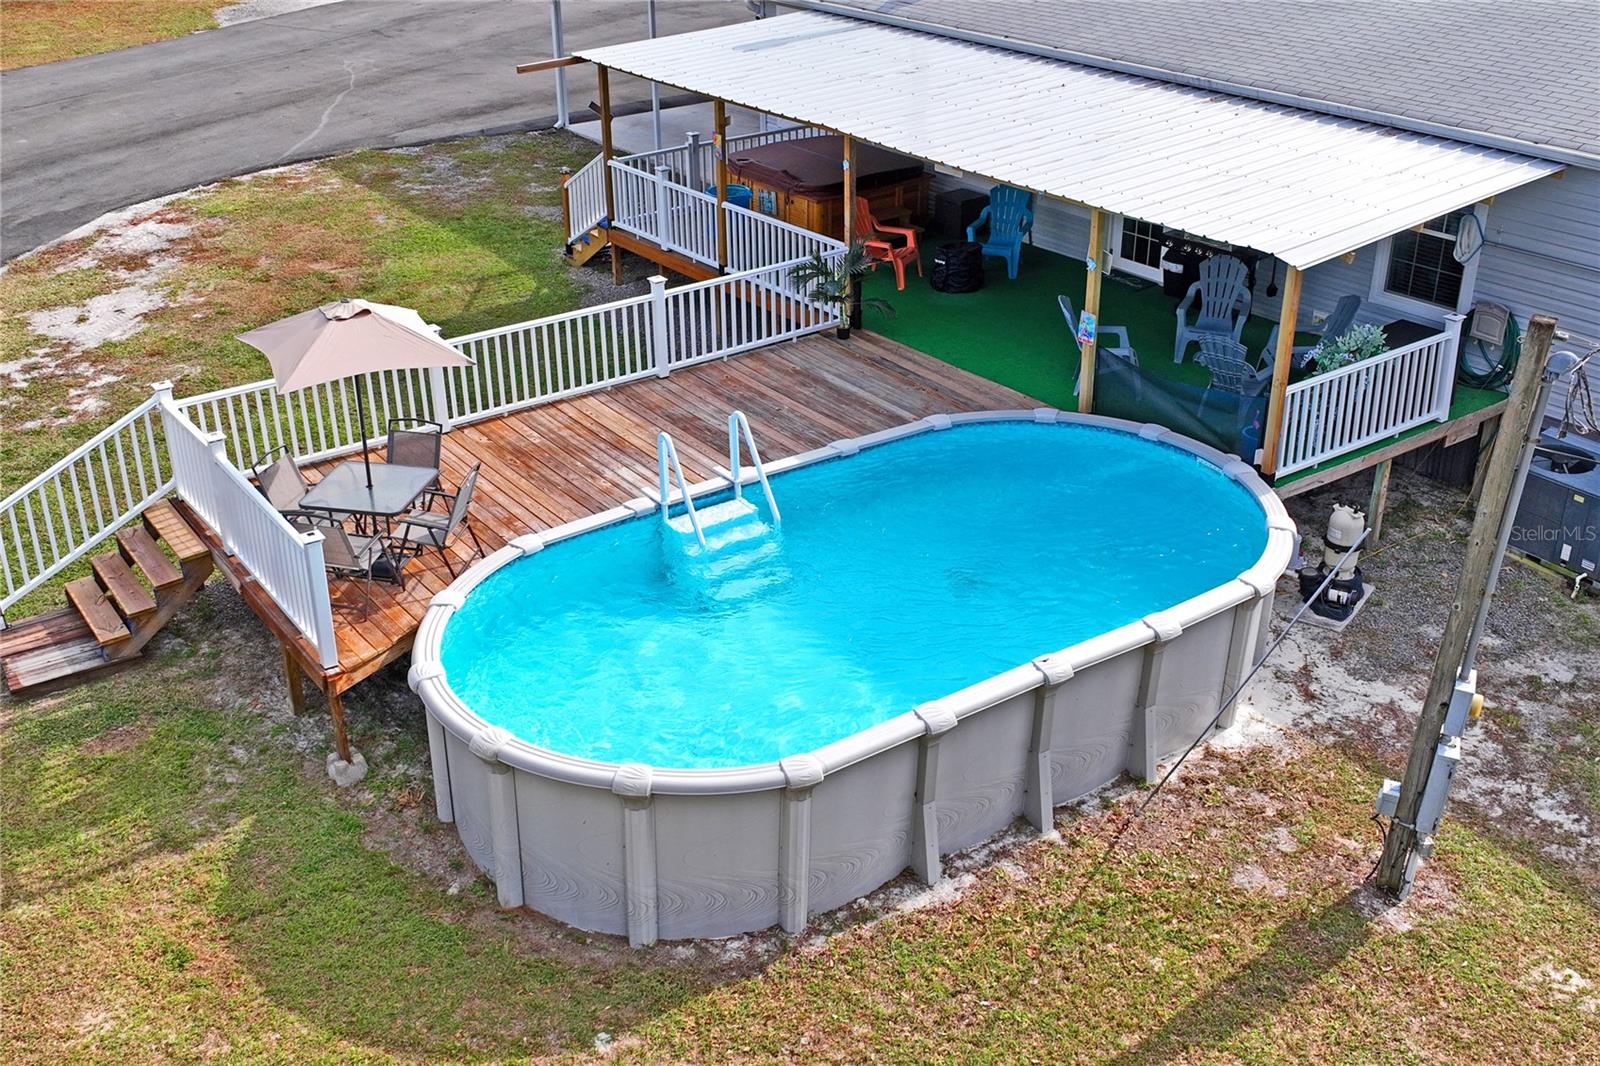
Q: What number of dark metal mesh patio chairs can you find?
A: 4